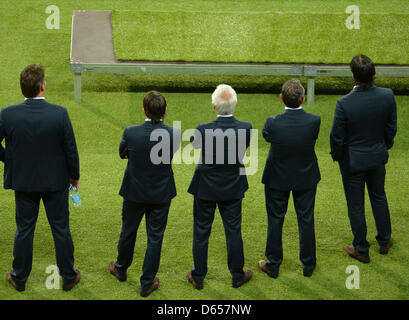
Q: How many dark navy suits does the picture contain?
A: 5